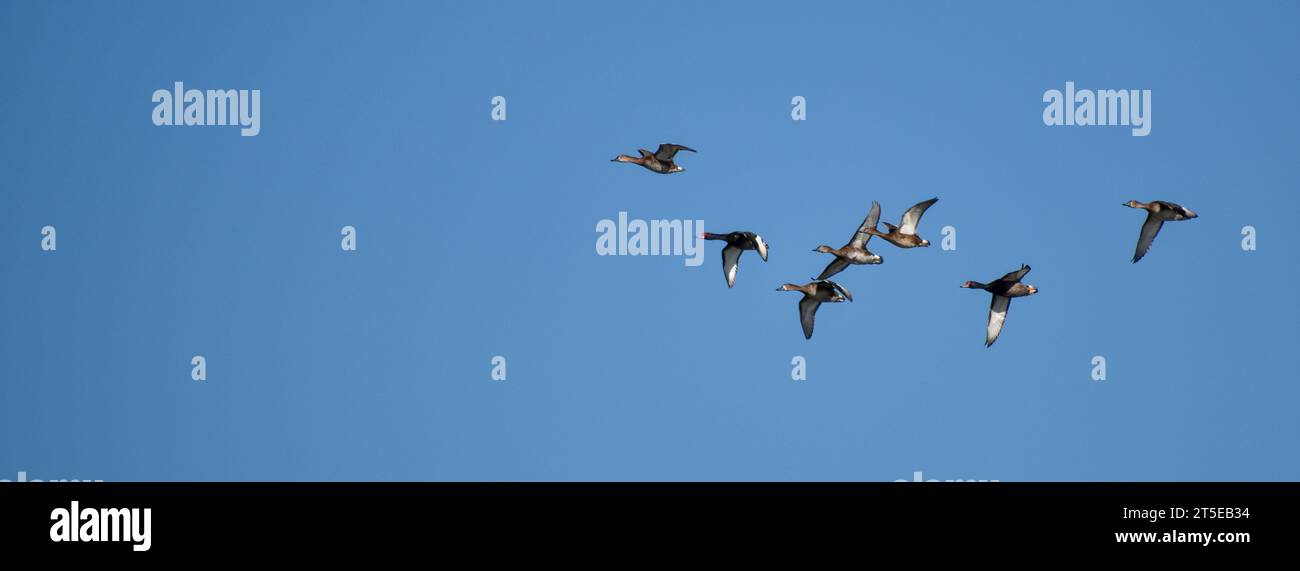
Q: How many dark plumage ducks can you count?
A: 2